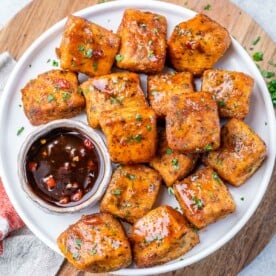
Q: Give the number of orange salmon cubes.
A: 15